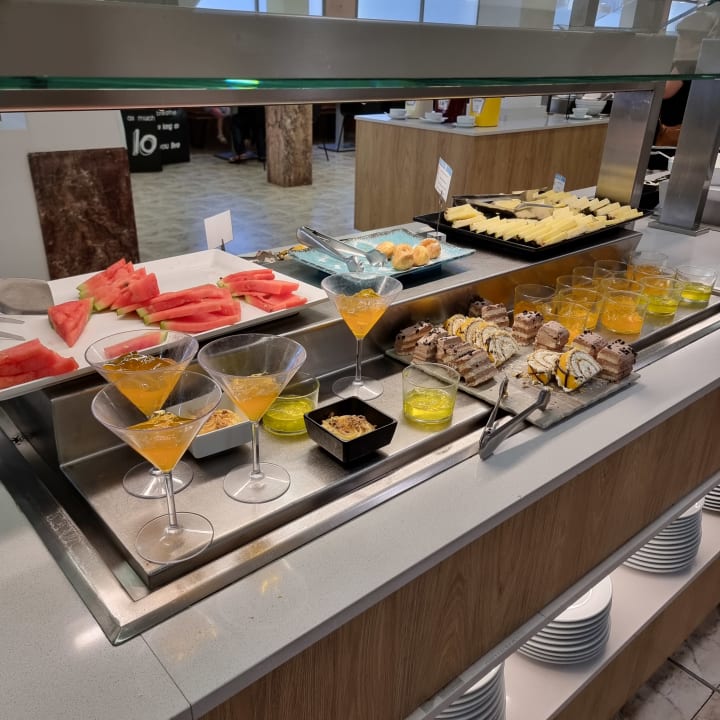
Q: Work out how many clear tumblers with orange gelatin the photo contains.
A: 10